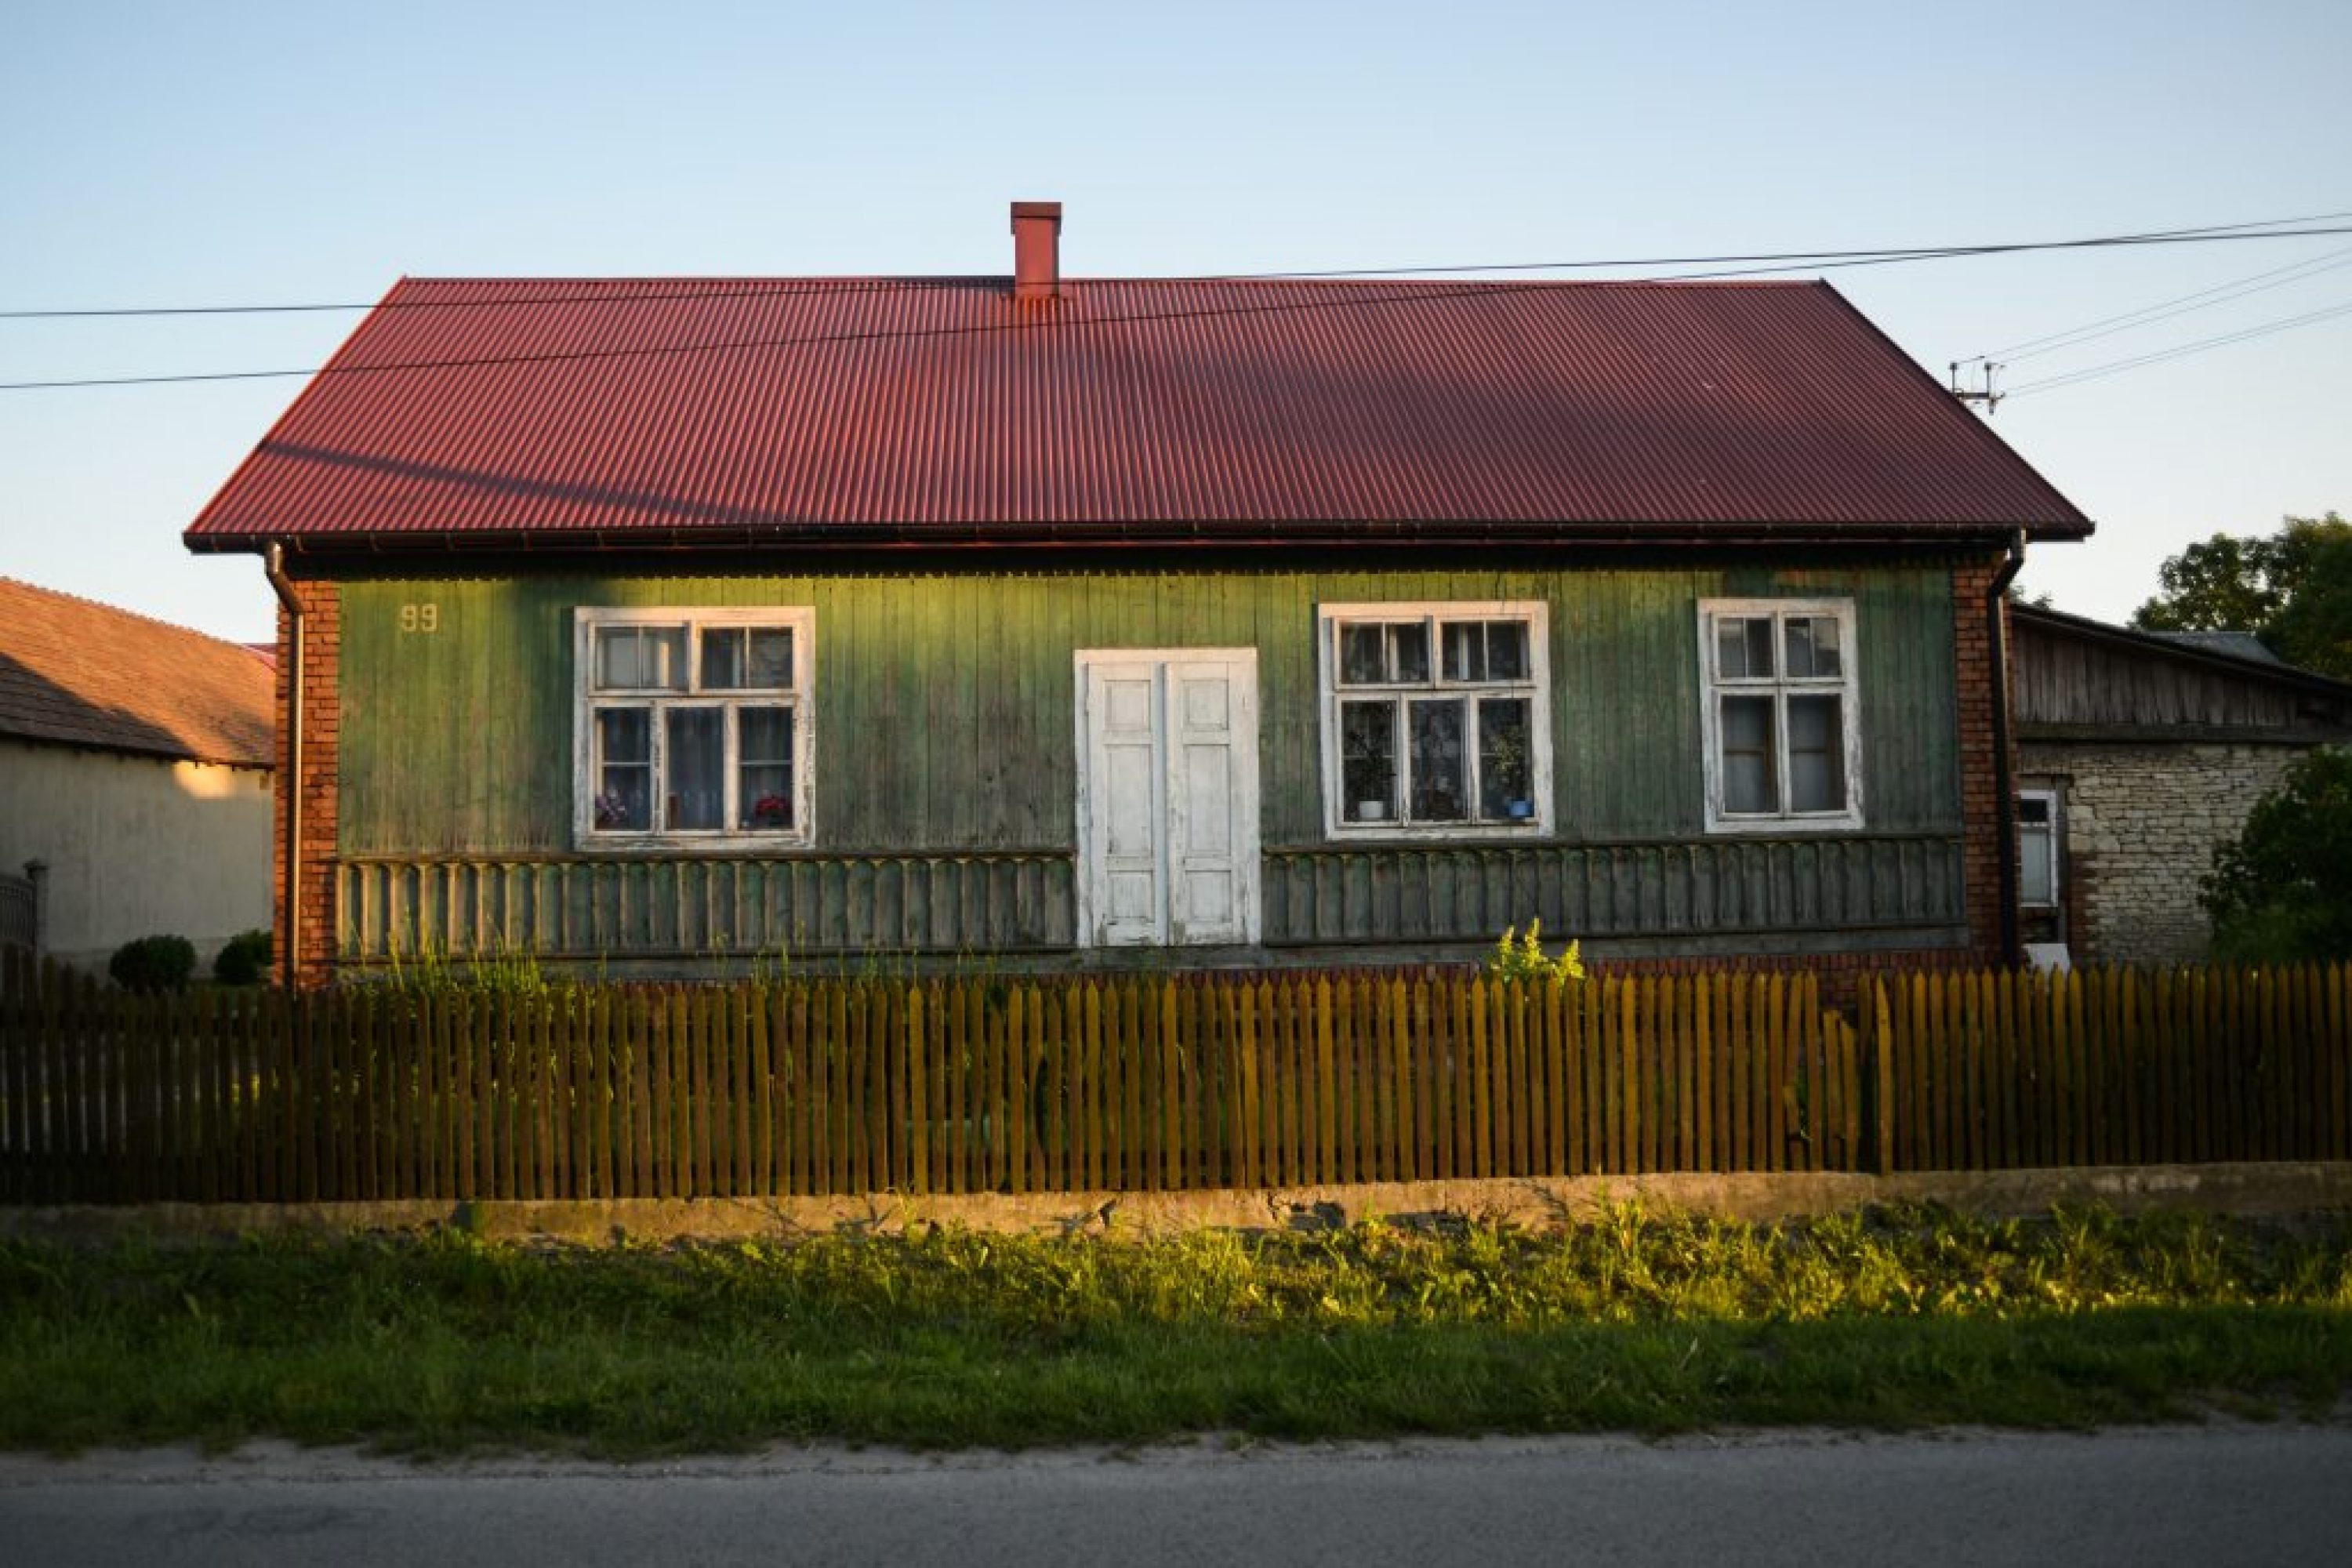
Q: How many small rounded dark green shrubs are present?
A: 2